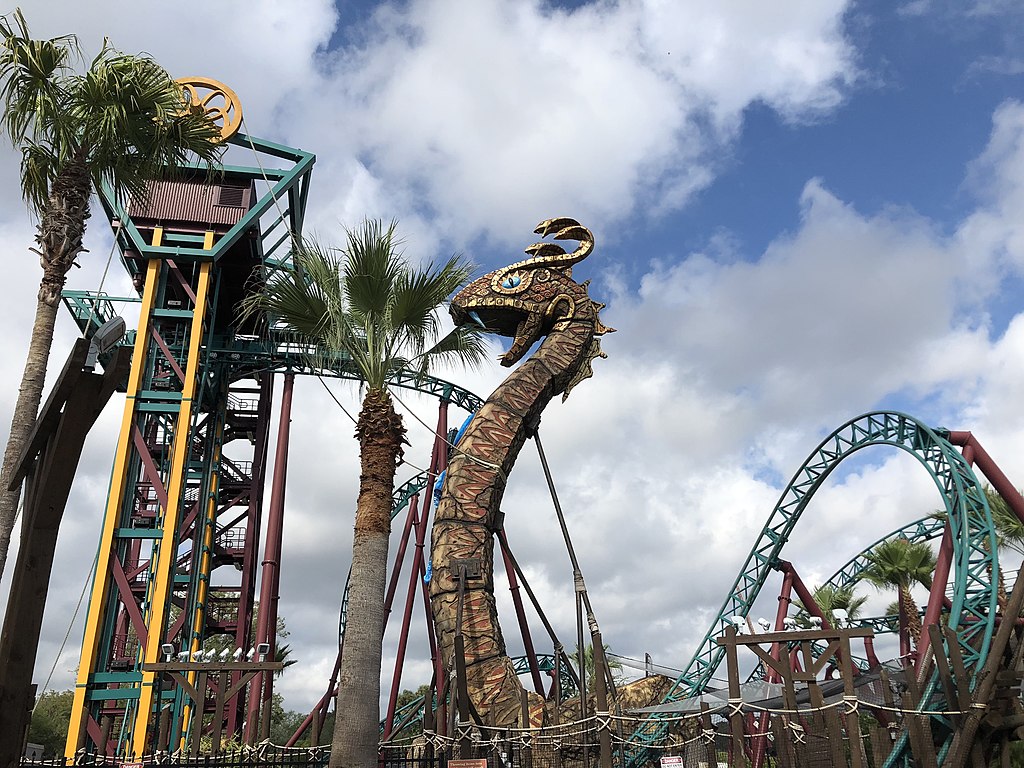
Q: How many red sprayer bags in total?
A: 0